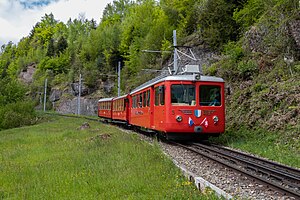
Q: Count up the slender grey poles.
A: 4